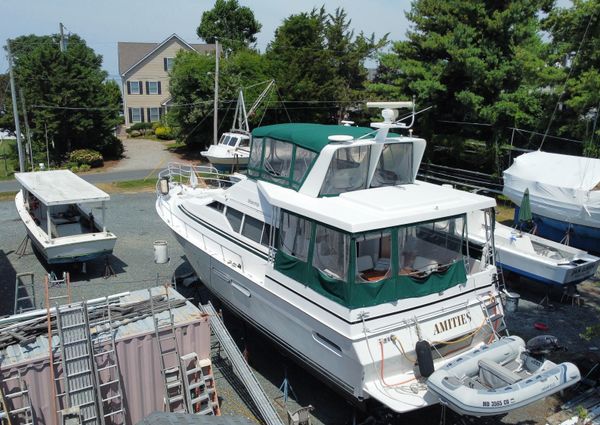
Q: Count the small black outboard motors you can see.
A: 1